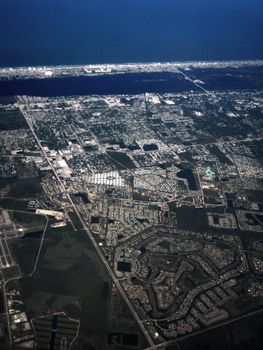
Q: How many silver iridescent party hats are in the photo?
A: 0